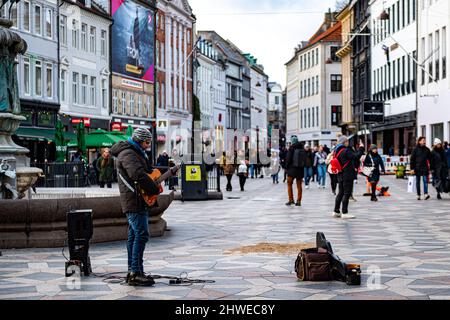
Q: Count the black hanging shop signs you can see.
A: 1